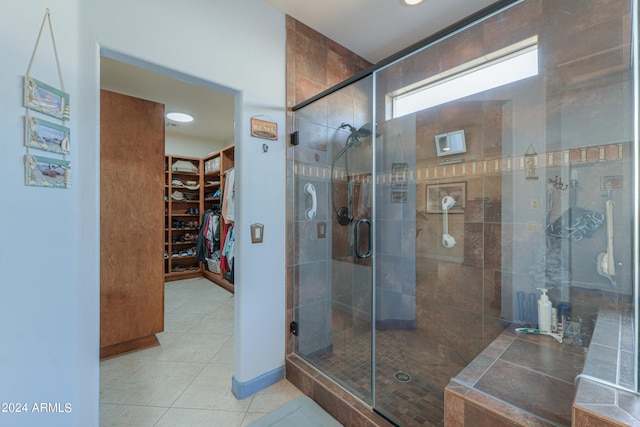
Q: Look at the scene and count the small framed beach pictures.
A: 3